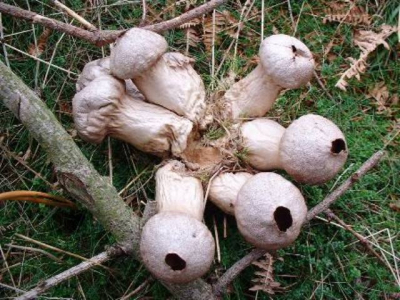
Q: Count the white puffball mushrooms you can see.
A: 7